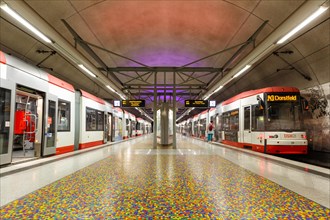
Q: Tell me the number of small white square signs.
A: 2